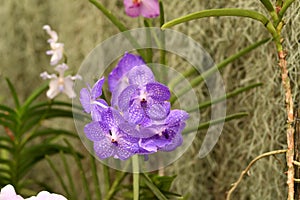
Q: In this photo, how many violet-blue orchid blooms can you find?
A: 5